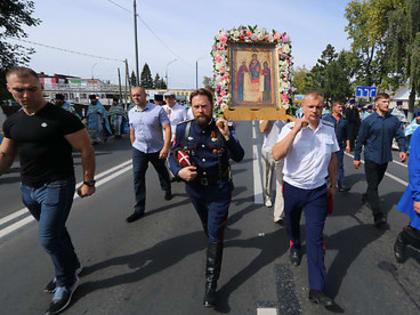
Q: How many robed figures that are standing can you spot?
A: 2